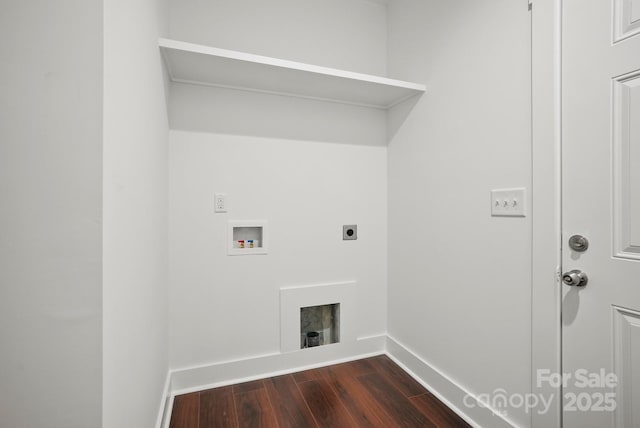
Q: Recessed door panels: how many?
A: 3